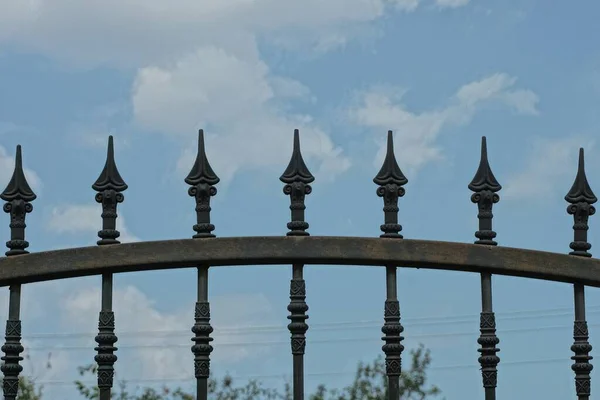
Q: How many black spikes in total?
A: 7